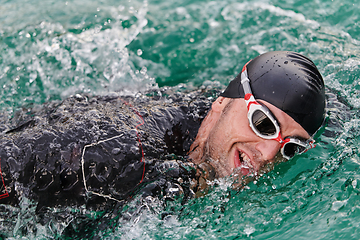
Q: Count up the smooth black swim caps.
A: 1